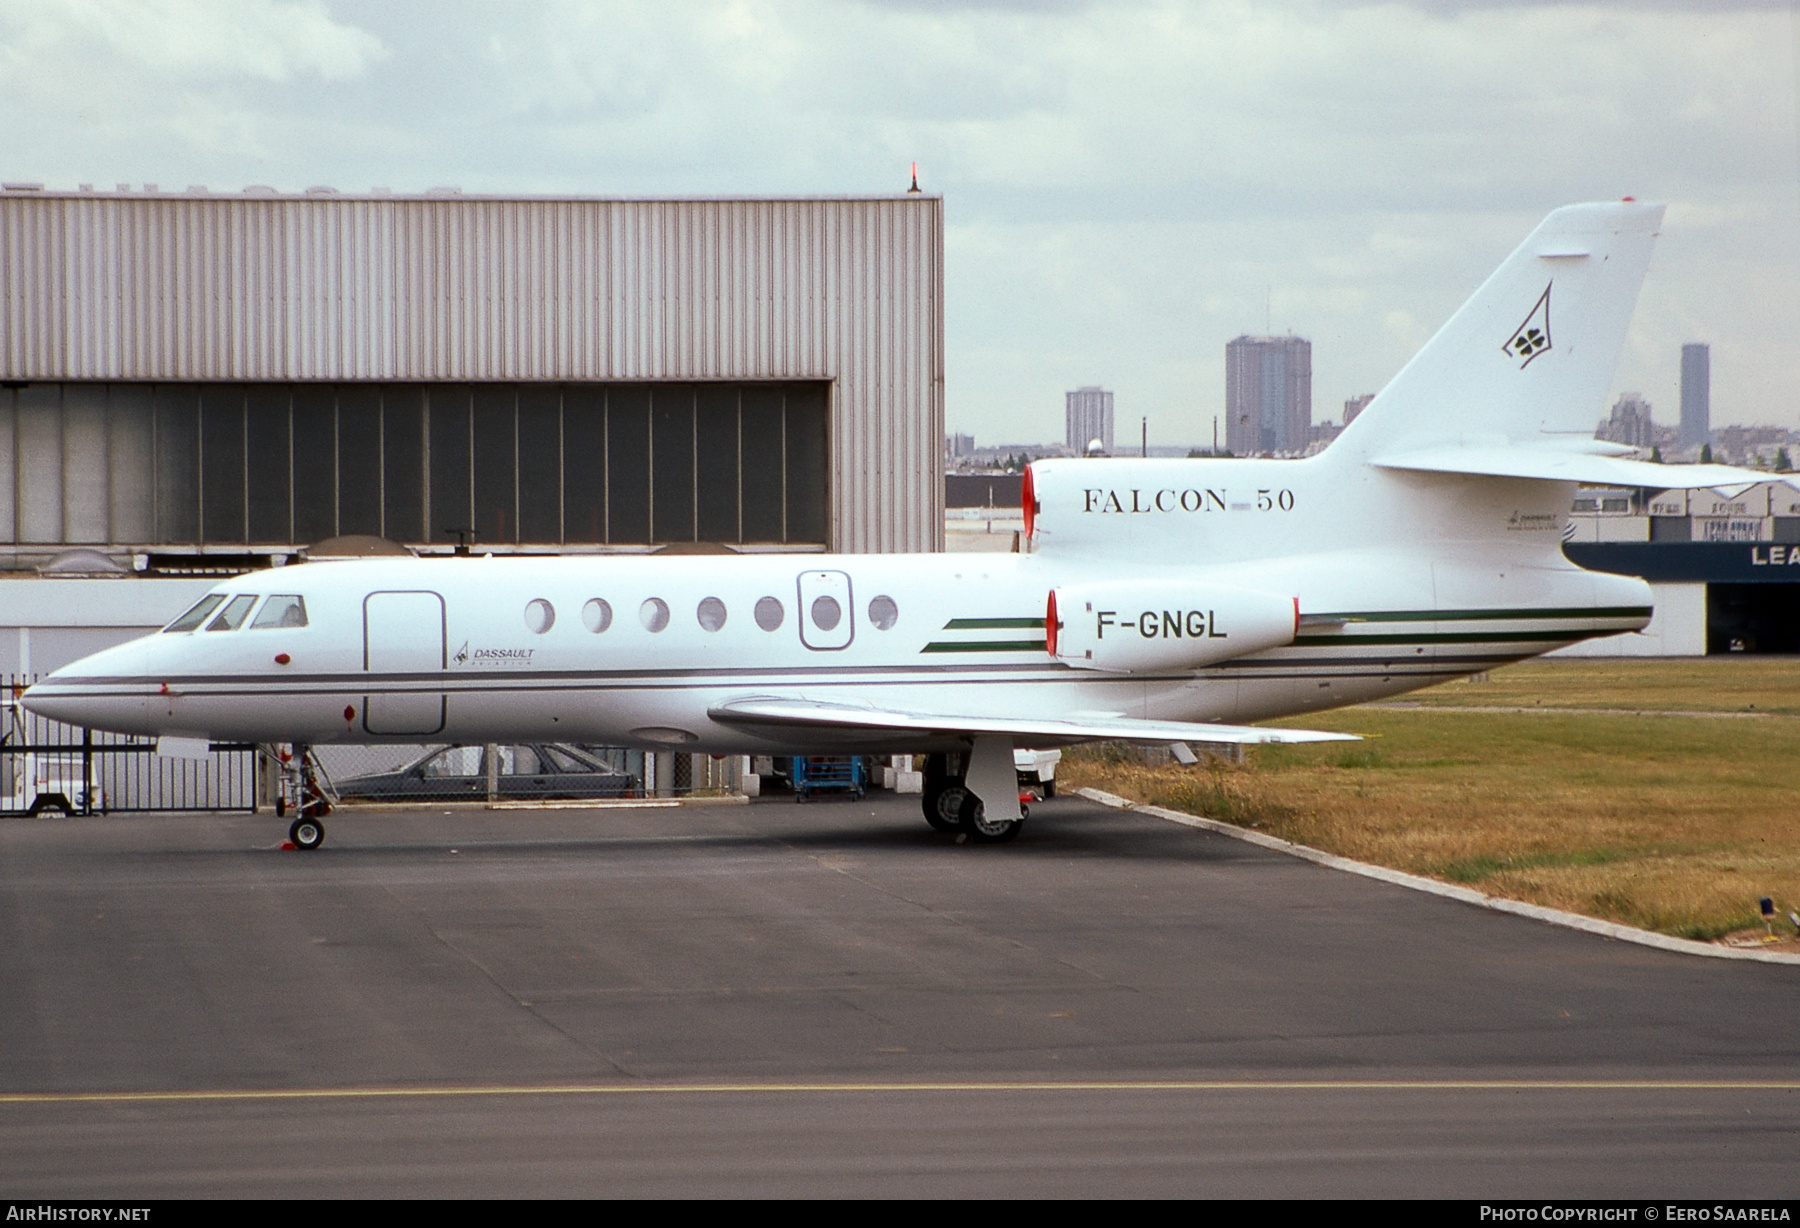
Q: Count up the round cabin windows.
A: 7